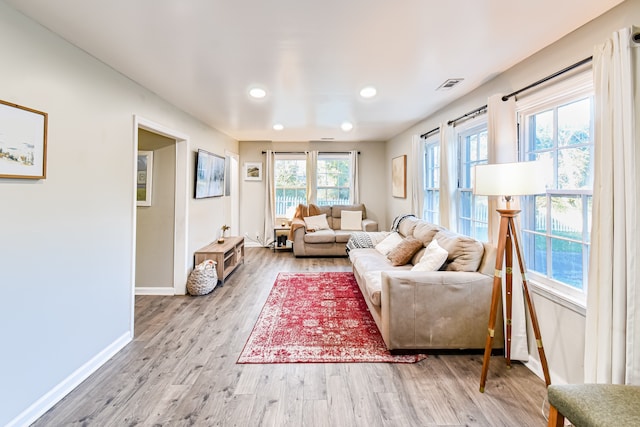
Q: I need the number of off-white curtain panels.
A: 7